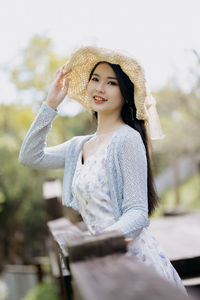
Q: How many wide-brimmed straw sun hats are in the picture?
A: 1